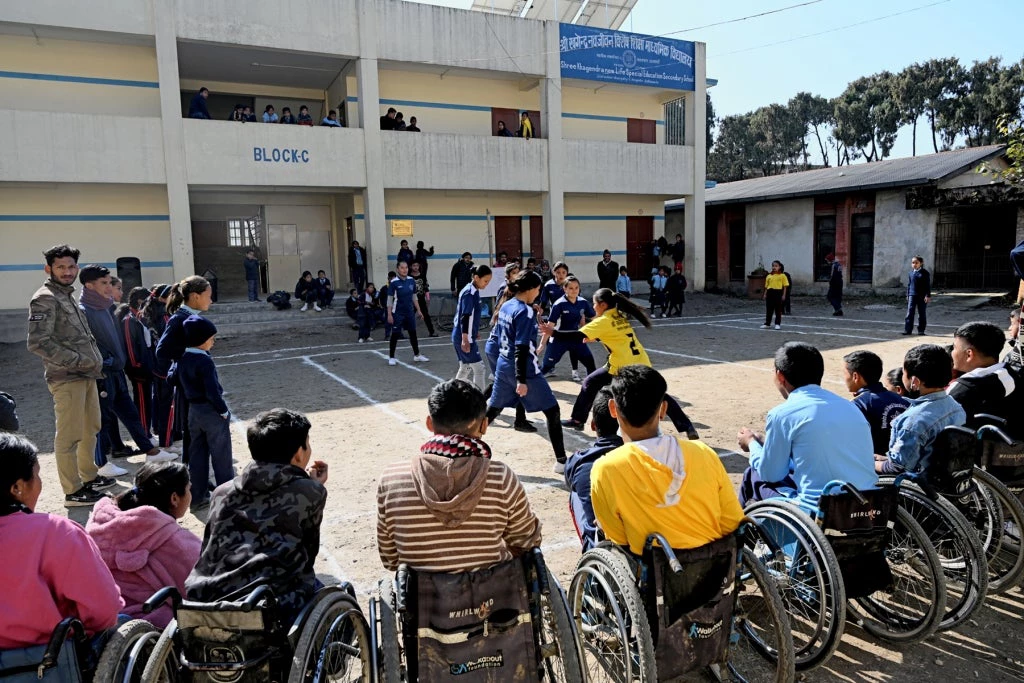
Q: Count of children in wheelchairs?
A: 7